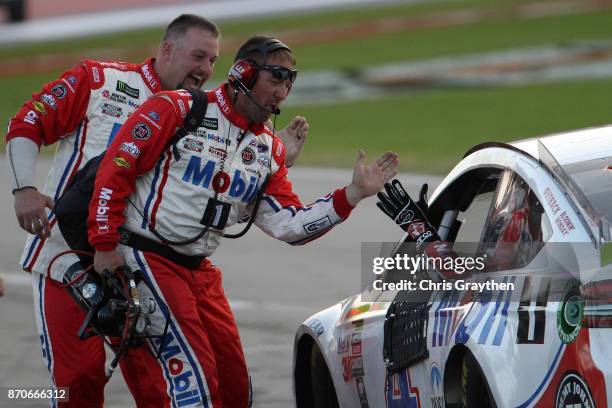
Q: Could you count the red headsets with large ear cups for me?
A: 1